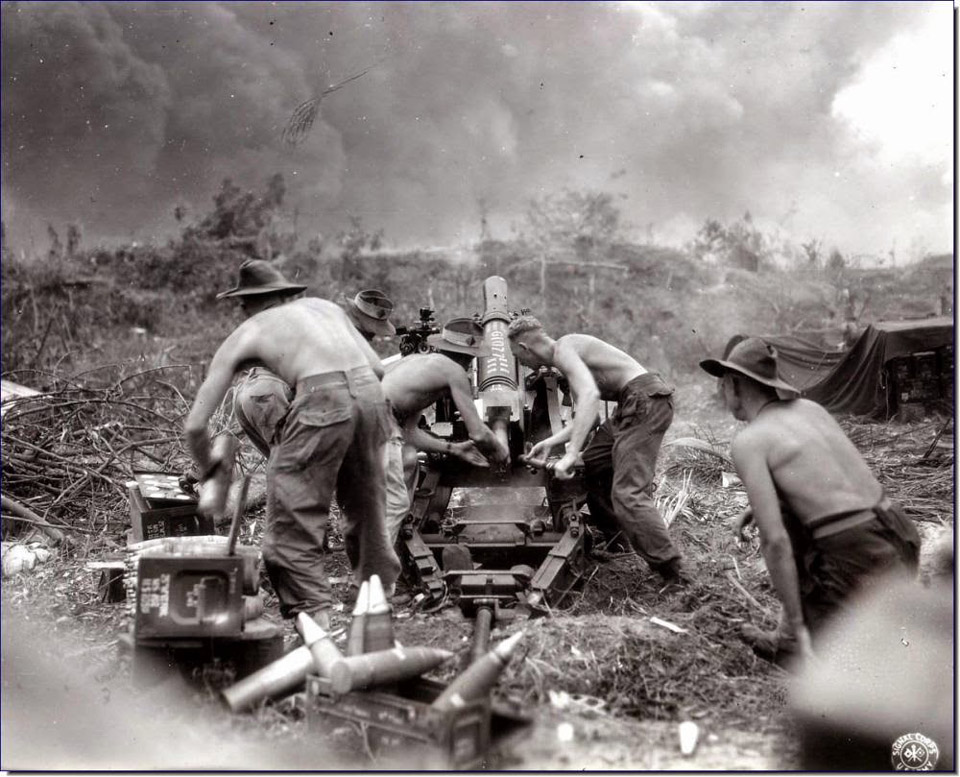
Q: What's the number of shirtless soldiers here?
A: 4